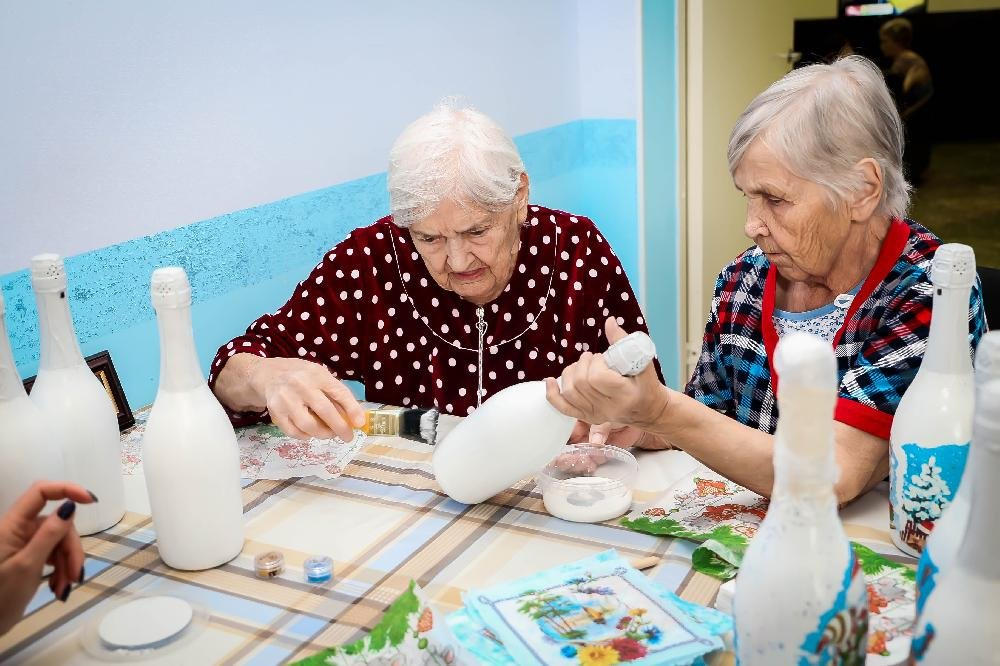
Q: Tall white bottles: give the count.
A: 8